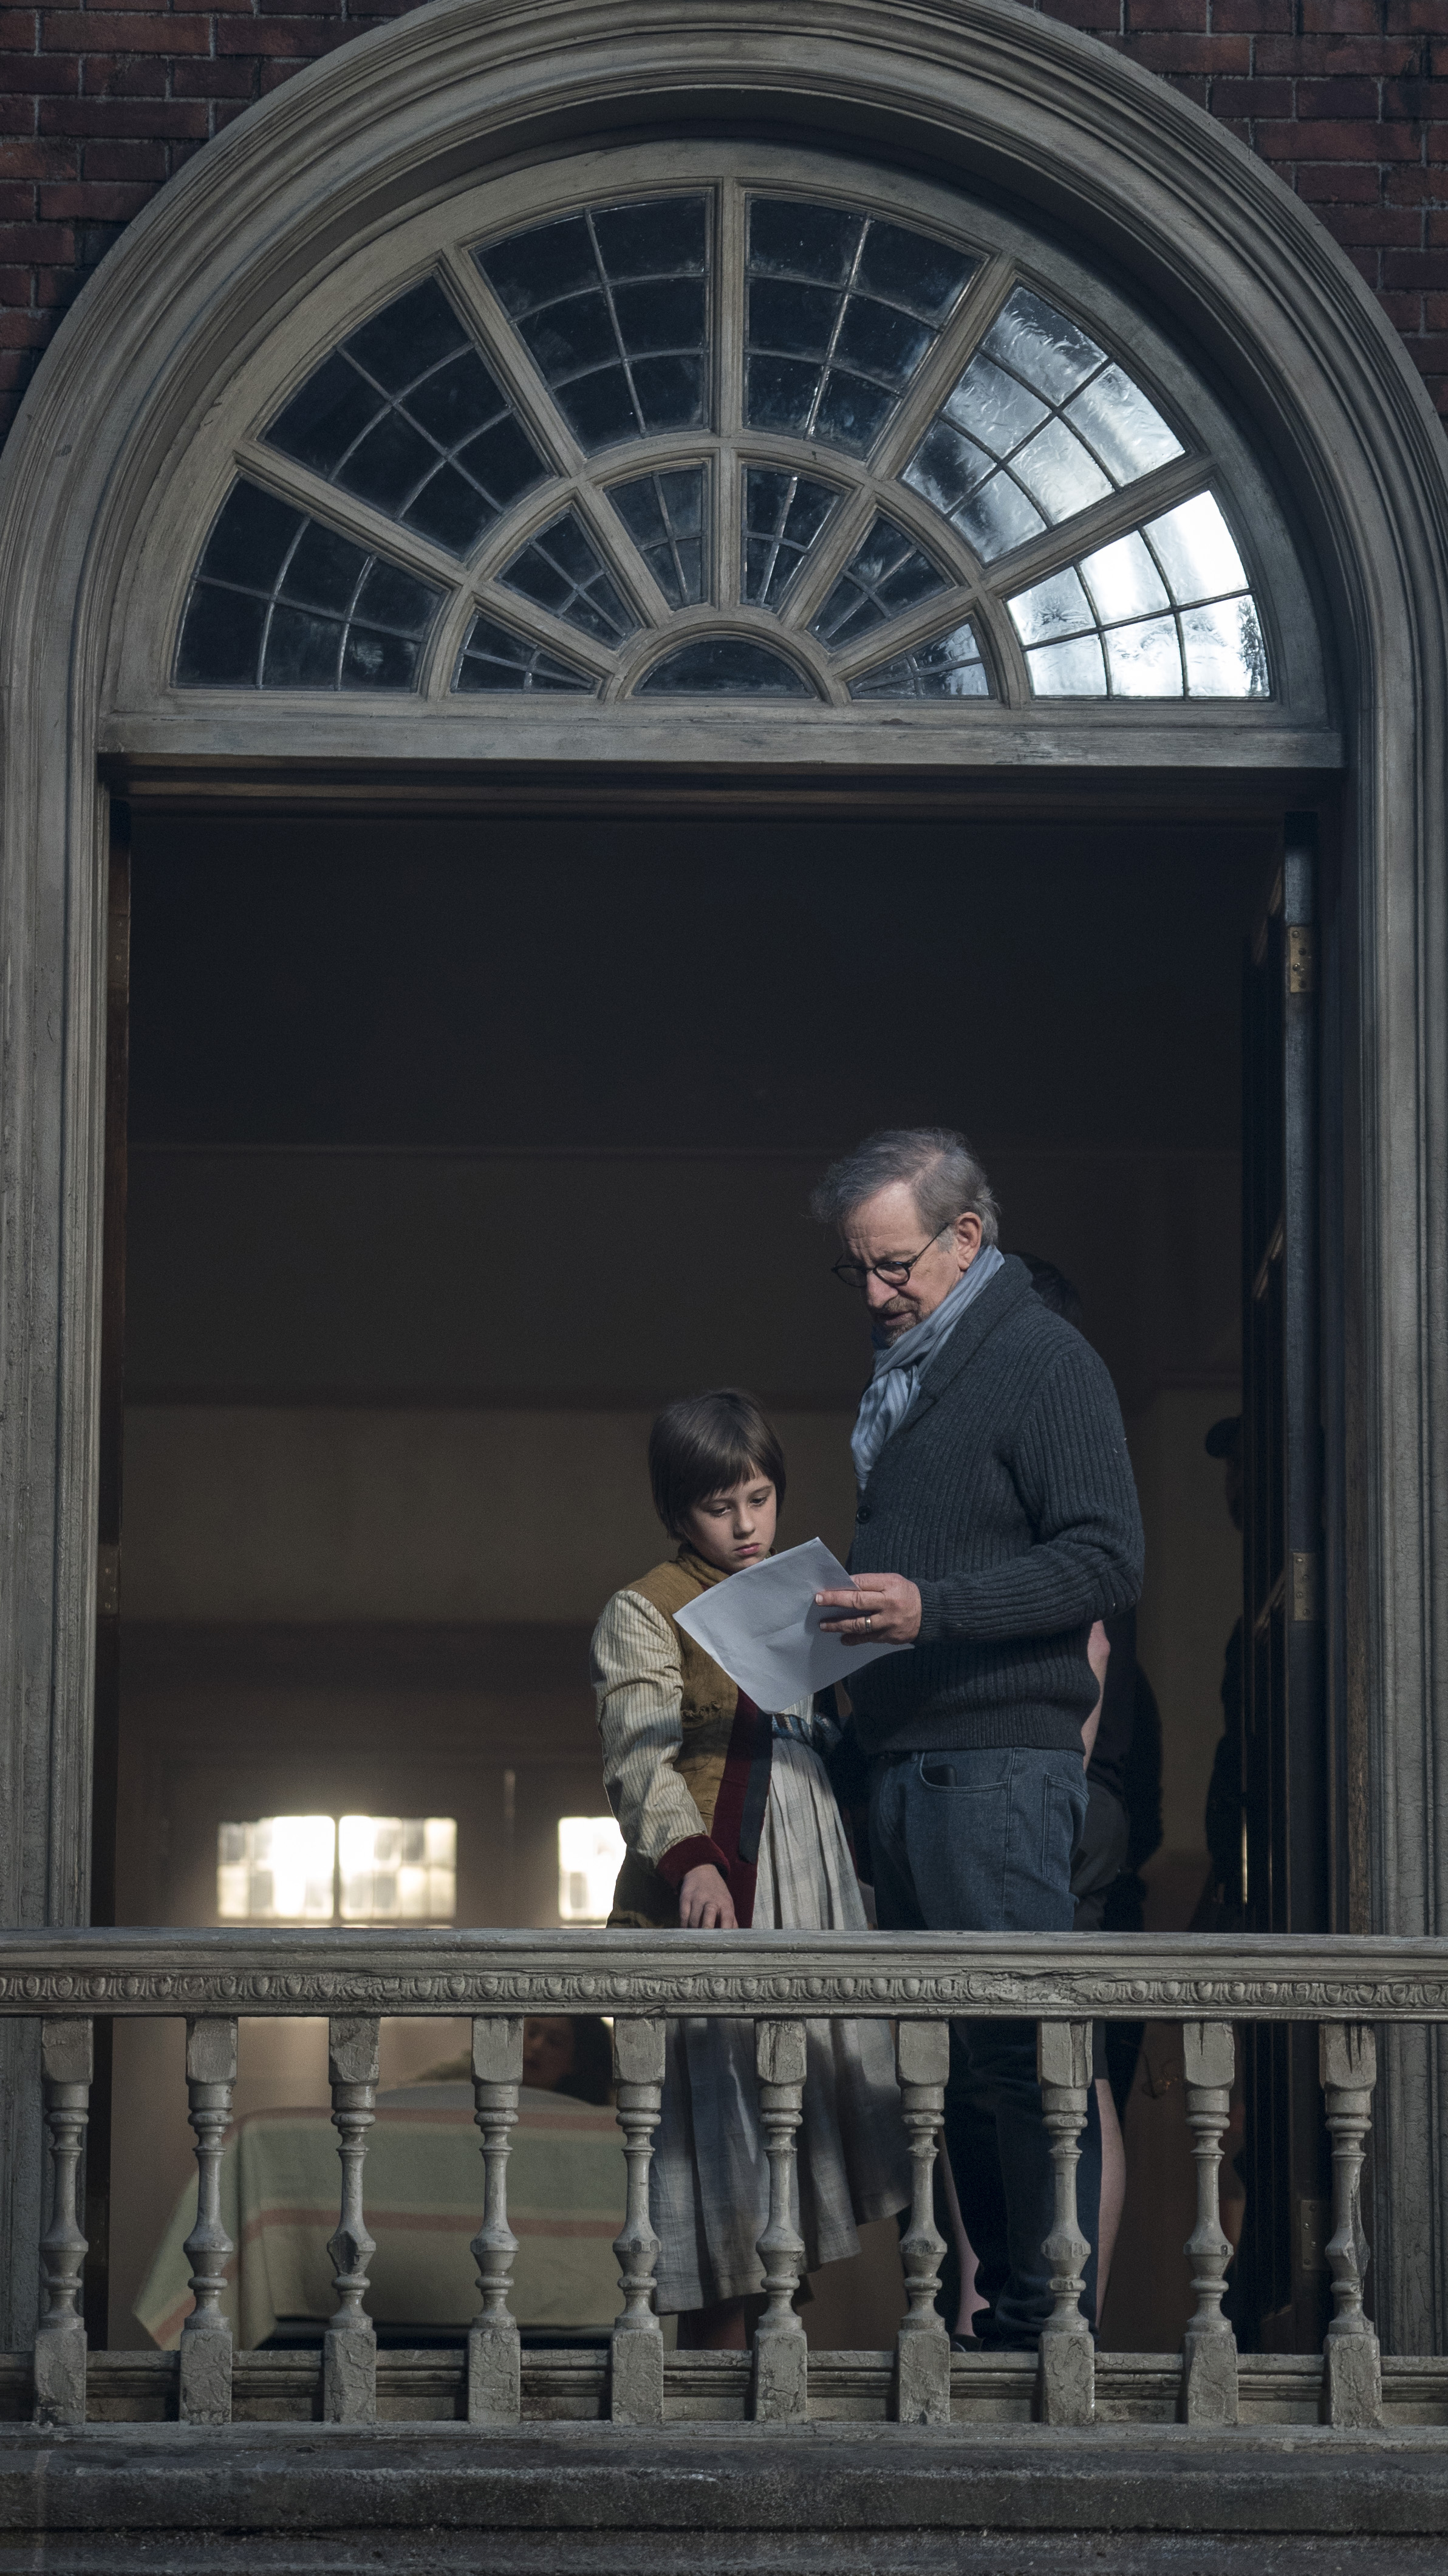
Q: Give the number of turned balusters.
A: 10